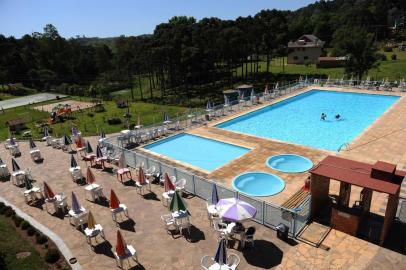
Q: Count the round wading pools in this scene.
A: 2